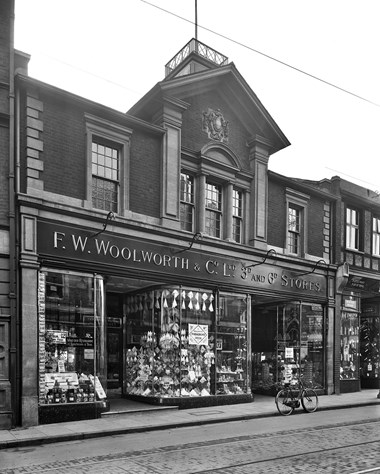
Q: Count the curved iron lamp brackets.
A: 4